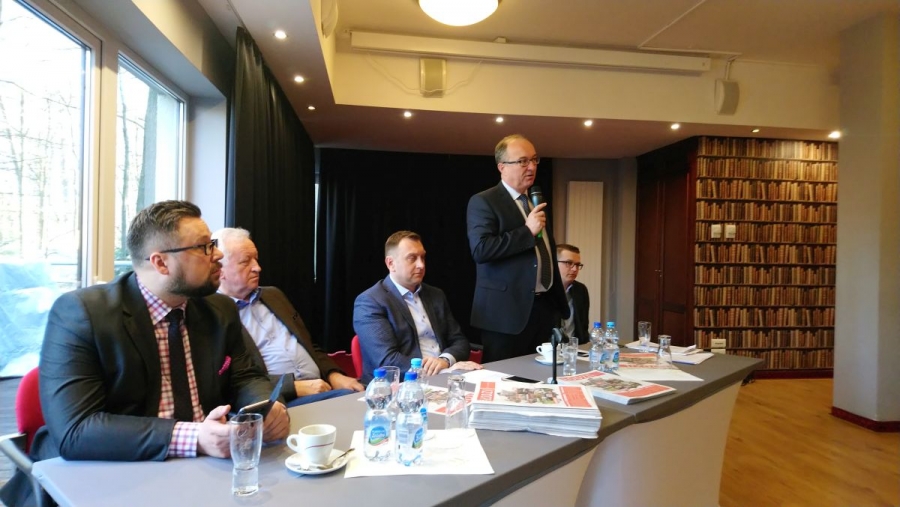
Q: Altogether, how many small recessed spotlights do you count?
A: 9